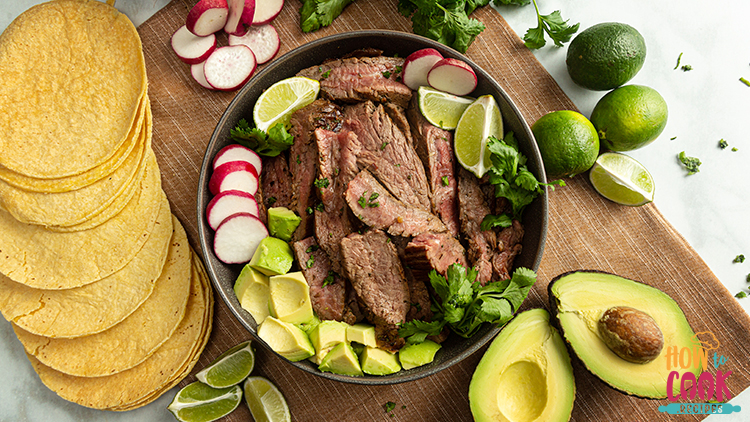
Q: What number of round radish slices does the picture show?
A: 13